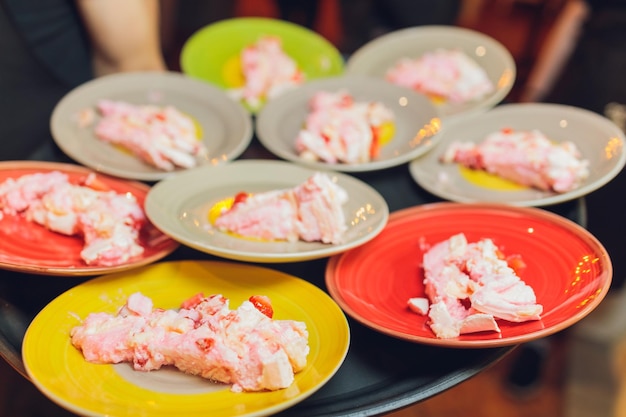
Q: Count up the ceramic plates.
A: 9